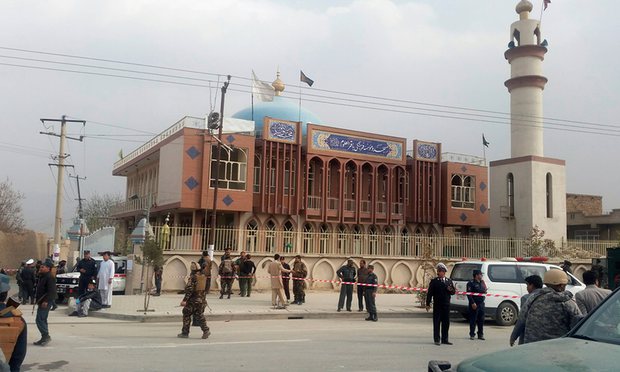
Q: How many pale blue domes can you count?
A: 1